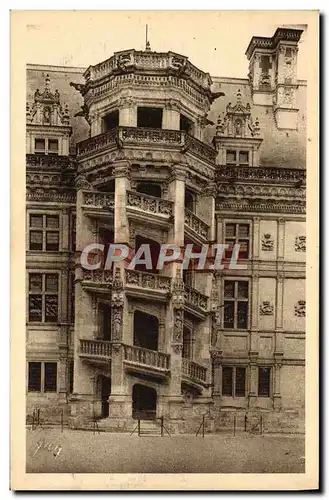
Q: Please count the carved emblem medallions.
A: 4